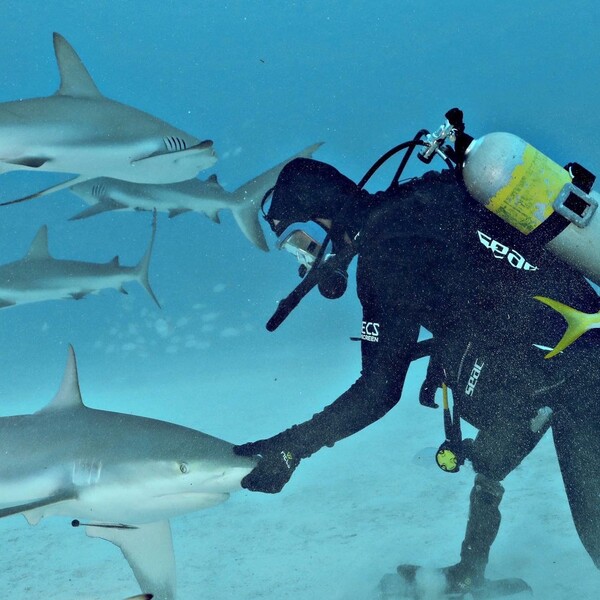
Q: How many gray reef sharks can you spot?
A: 4